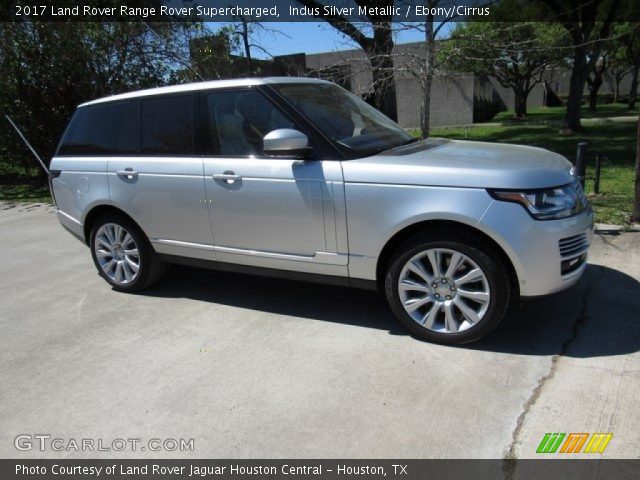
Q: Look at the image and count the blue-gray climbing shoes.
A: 0